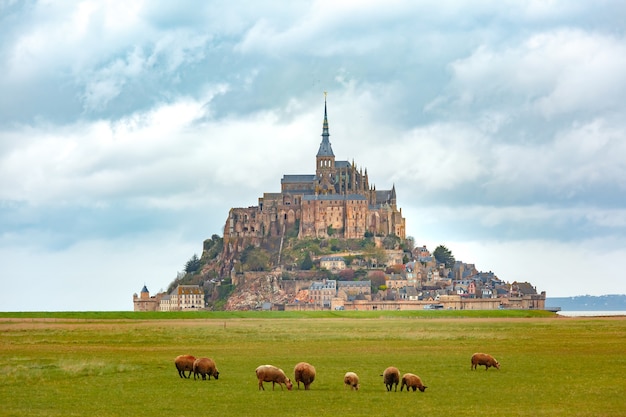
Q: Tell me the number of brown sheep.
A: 8